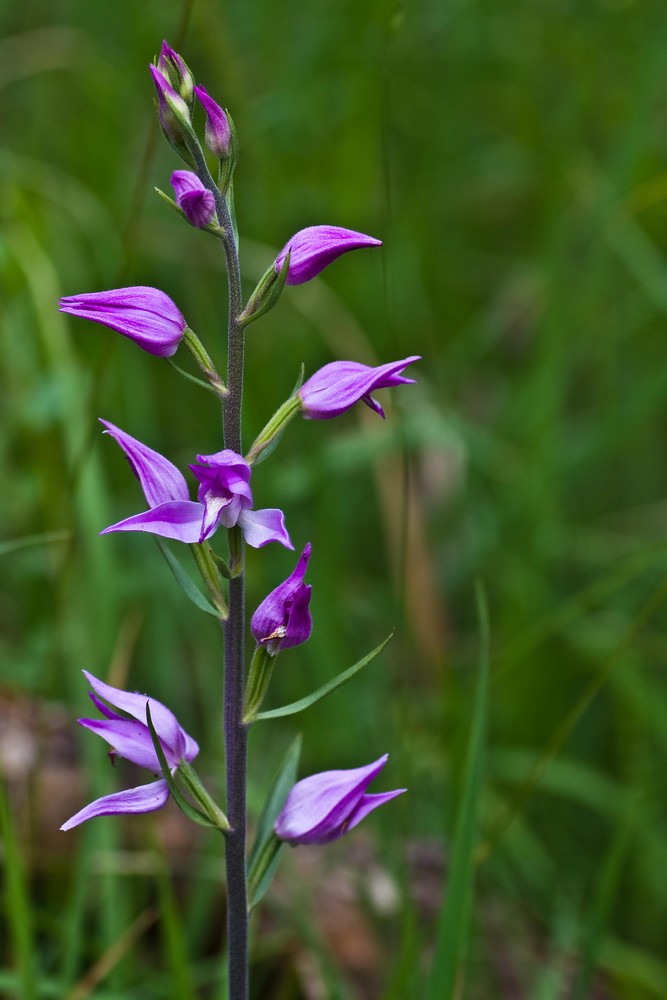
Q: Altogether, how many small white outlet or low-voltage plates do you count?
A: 0